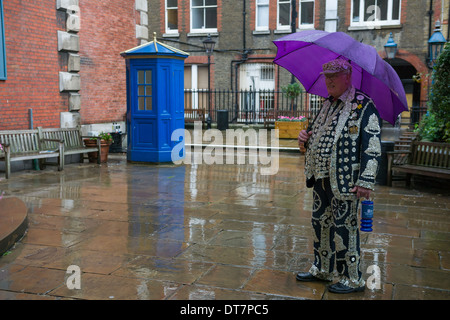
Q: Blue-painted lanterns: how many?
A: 2